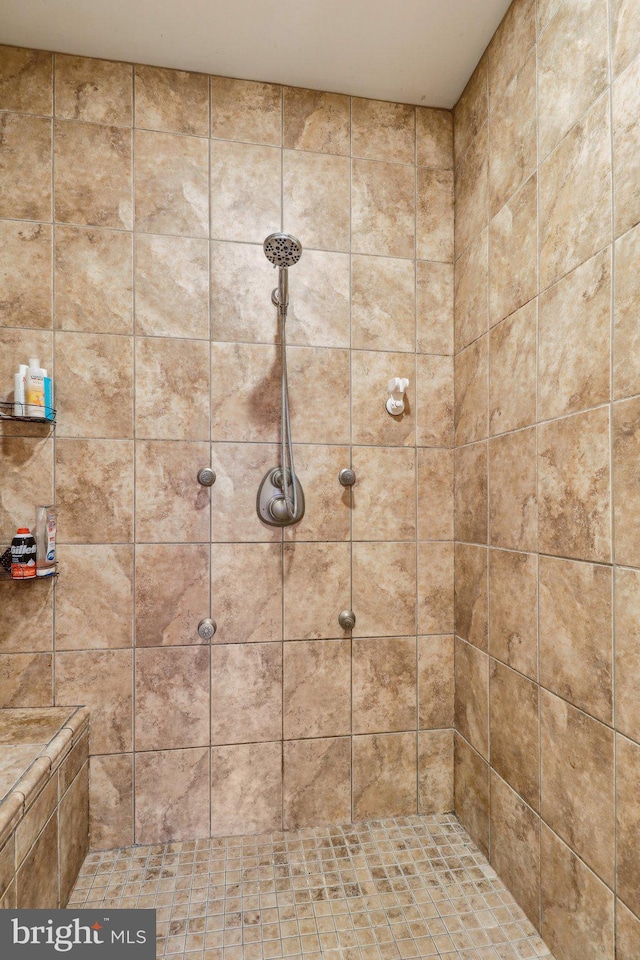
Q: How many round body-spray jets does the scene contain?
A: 4